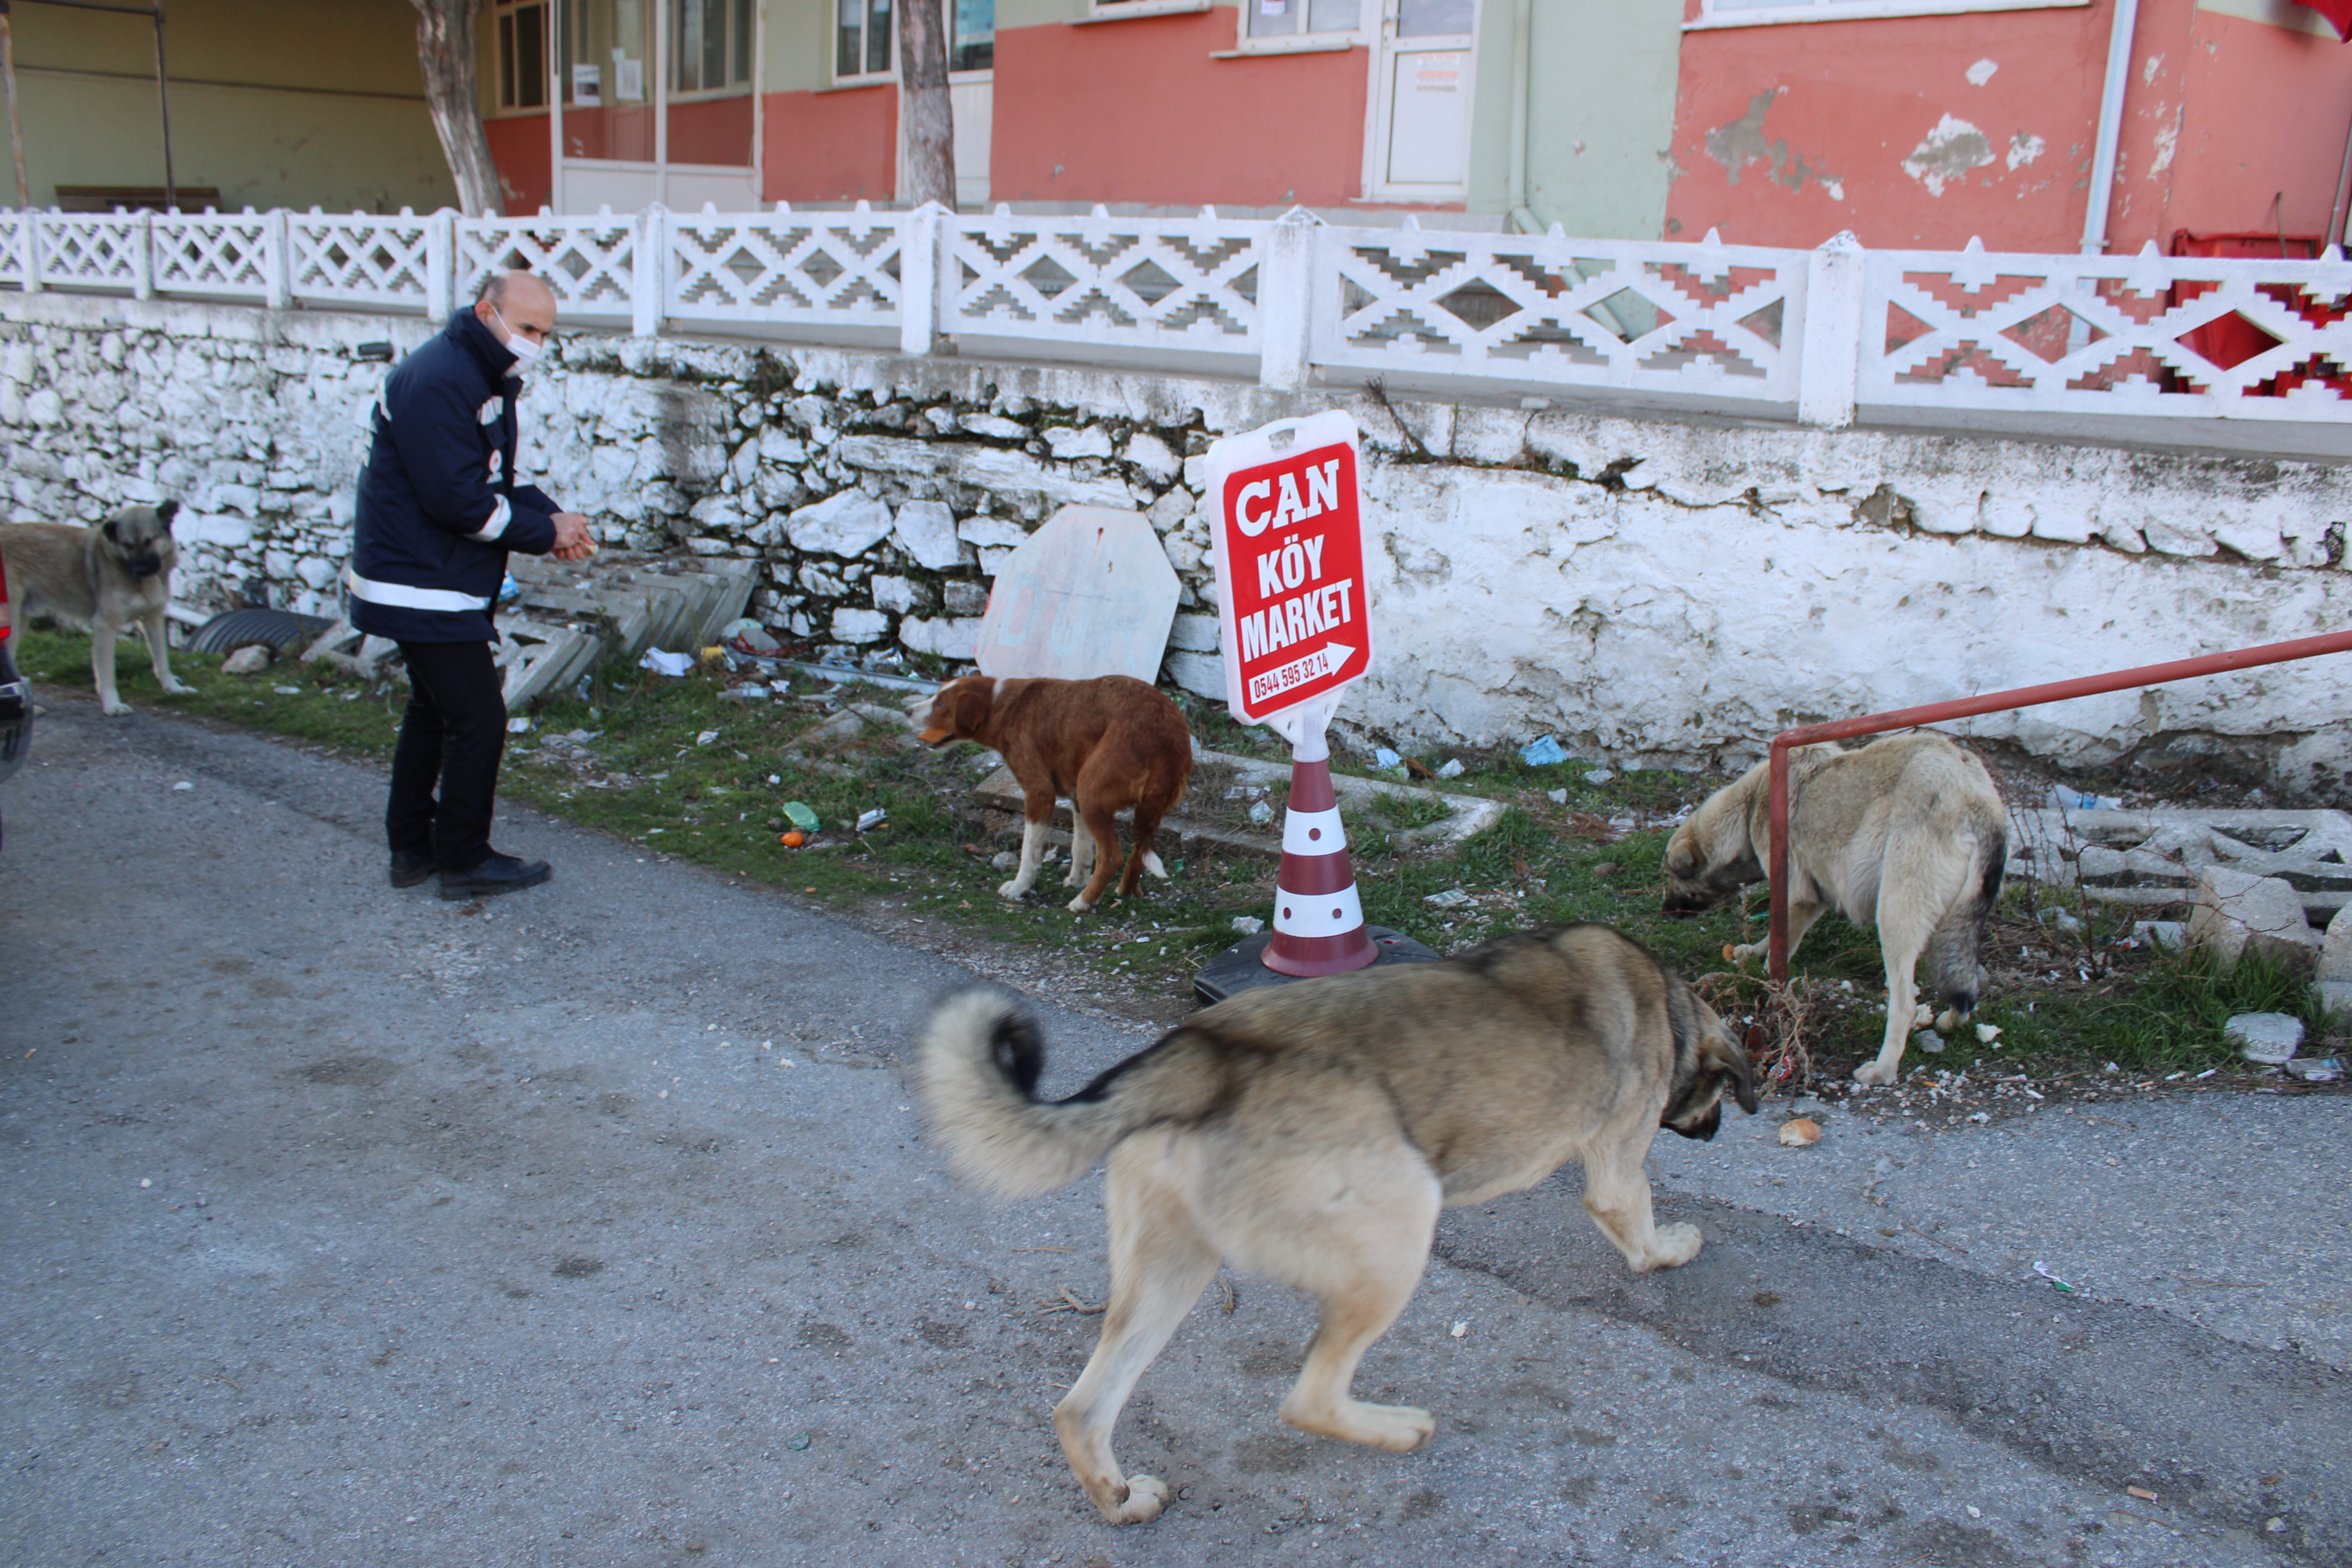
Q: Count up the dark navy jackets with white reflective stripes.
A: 1